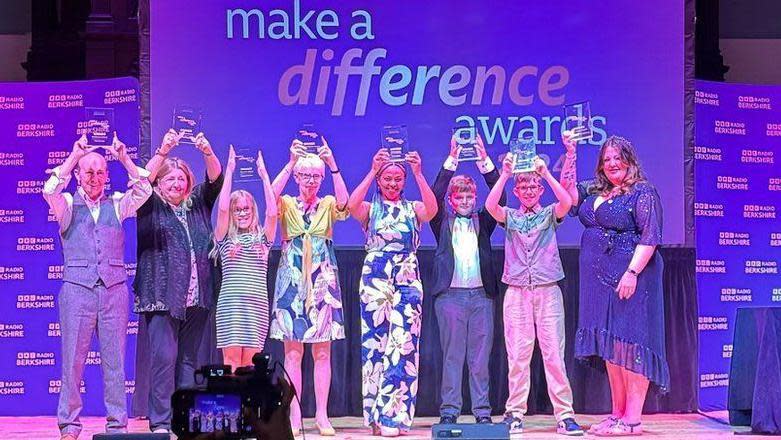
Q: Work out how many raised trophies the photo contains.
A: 8